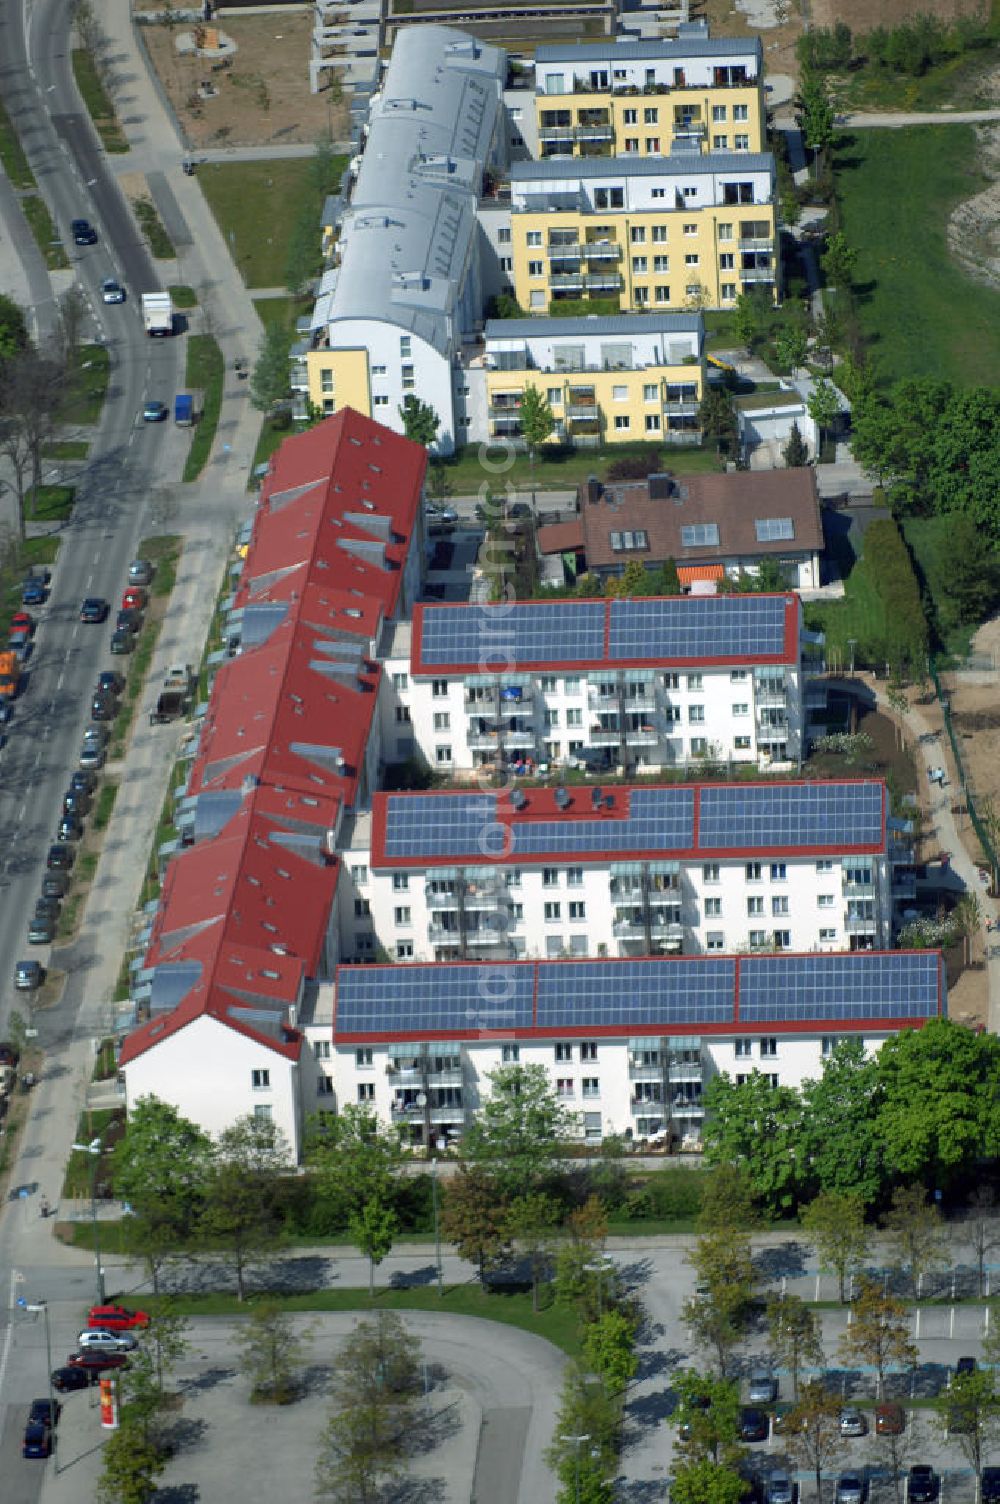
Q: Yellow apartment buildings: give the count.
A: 3